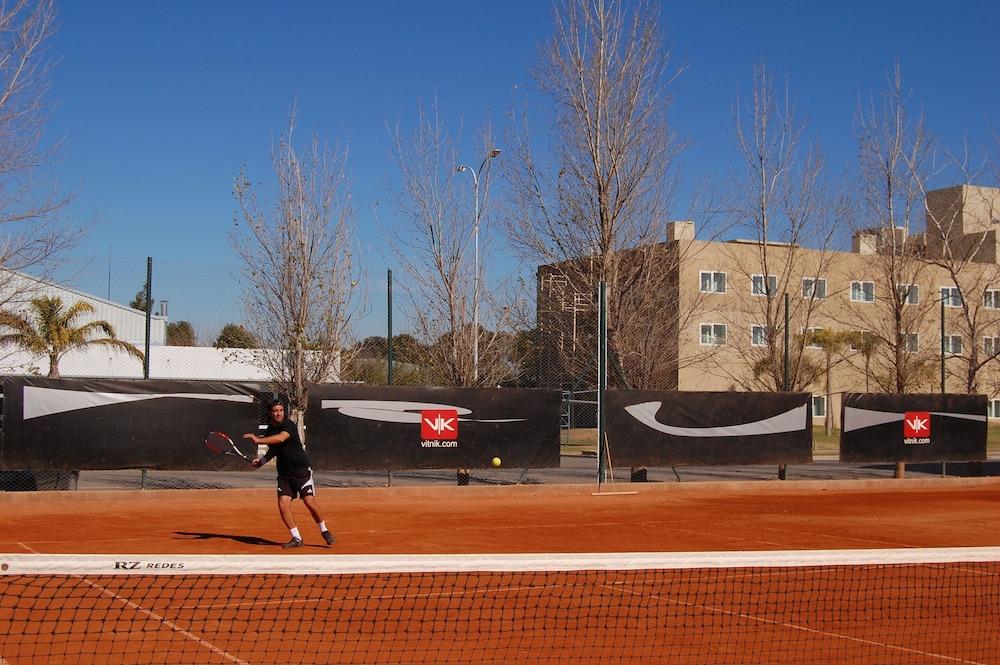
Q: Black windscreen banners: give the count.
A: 4